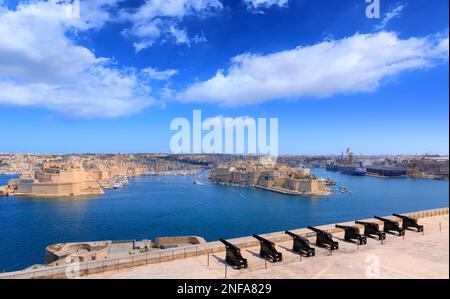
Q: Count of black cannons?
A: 8